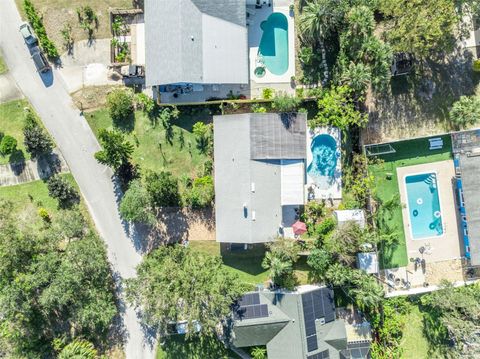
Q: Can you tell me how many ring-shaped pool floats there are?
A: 2